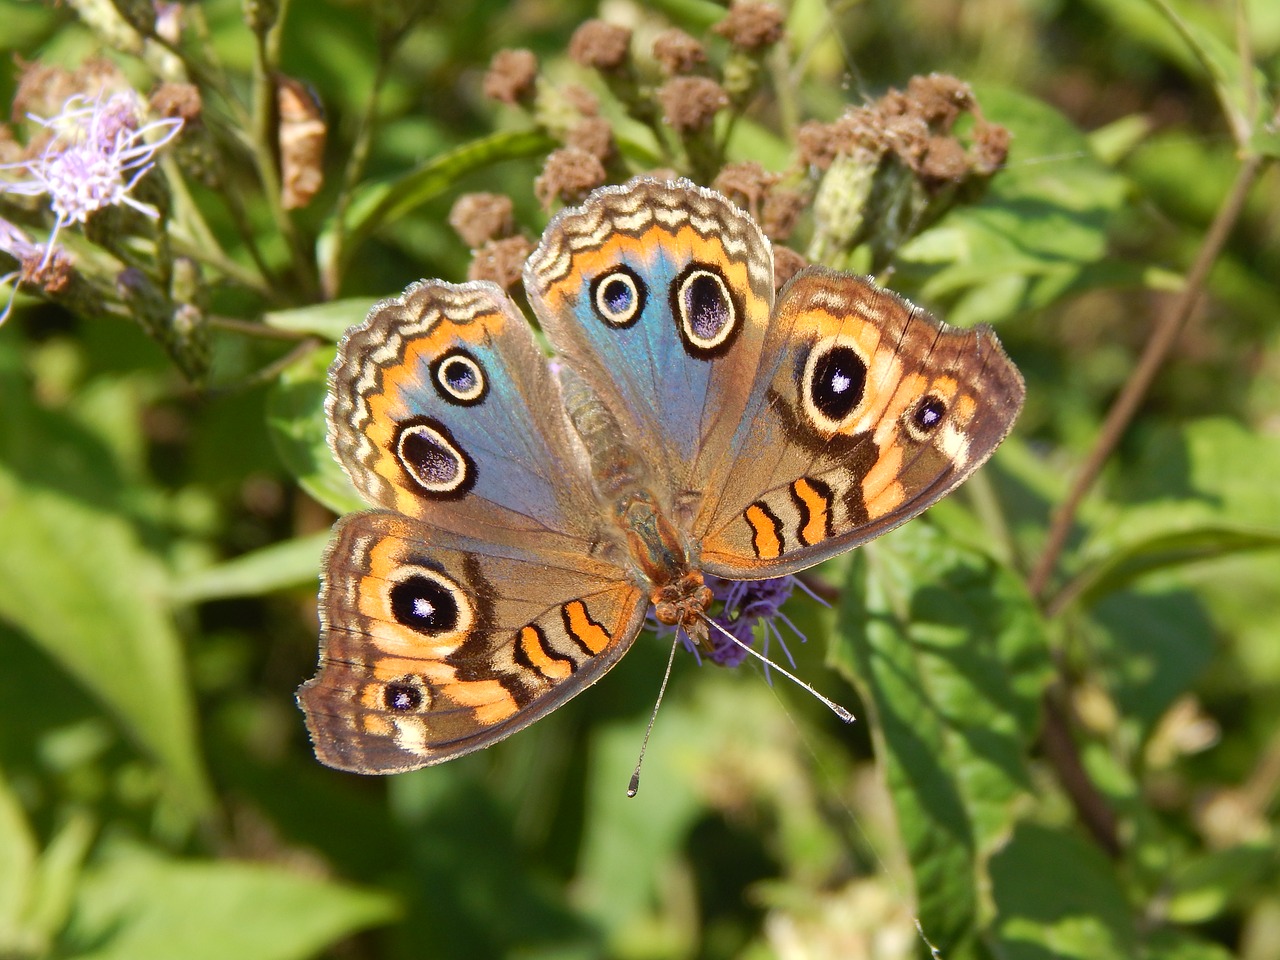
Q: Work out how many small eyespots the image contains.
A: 4